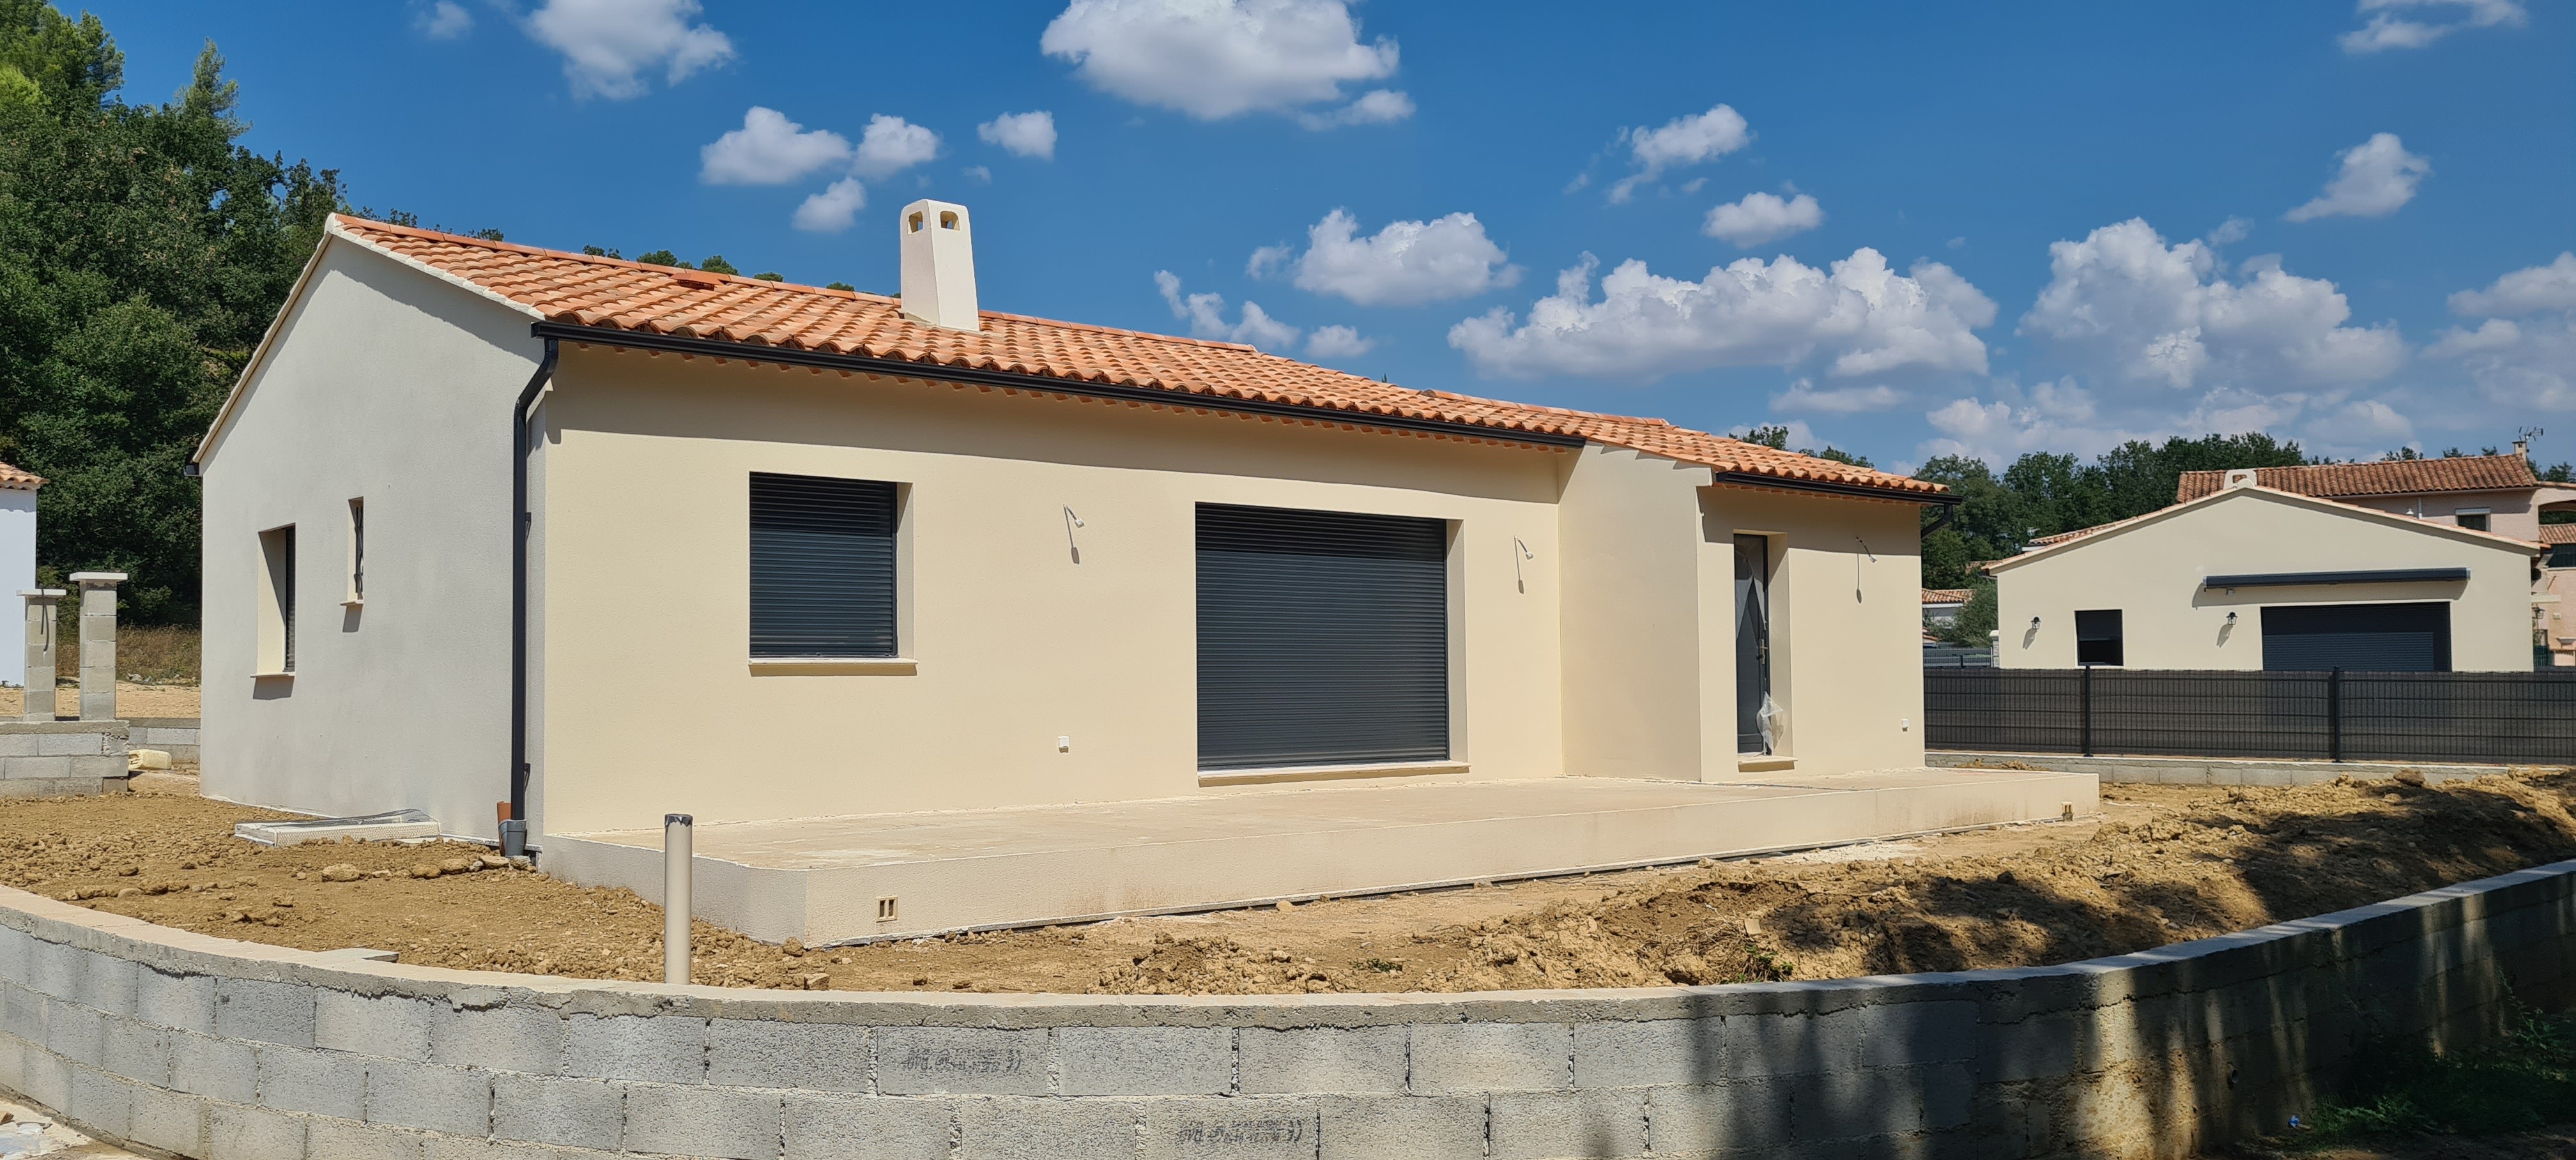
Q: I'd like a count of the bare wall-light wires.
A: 3